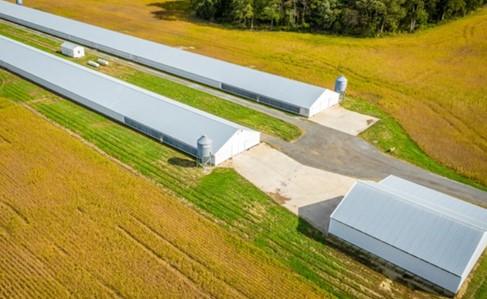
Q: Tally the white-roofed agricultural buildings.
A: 4